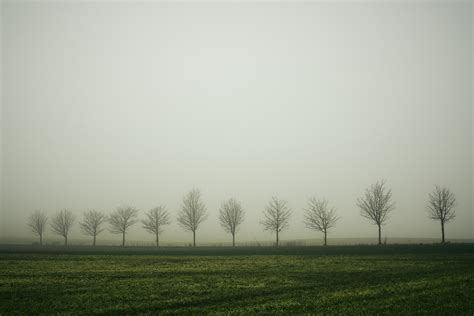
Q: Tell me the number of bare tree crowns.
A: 11